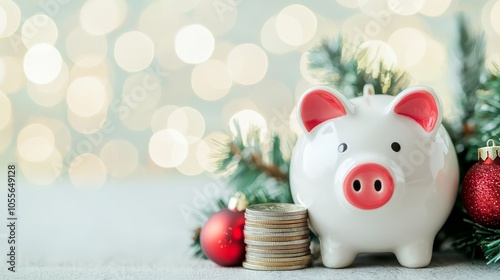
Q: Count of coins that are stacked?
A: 14